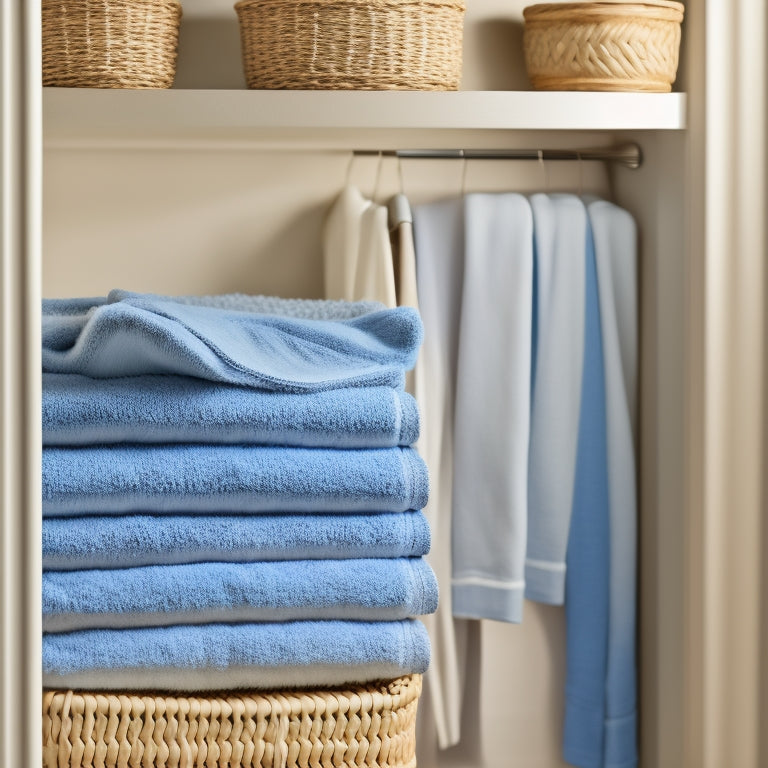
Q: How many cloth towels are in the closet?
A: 6